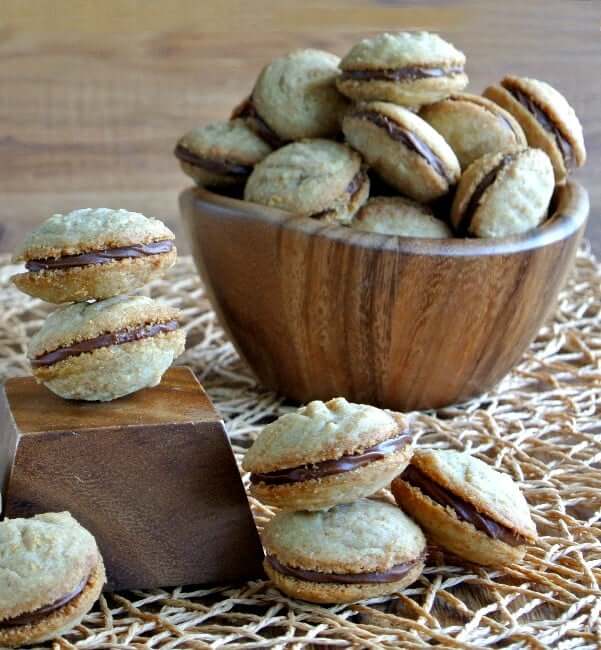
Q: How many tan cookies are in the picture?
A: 15